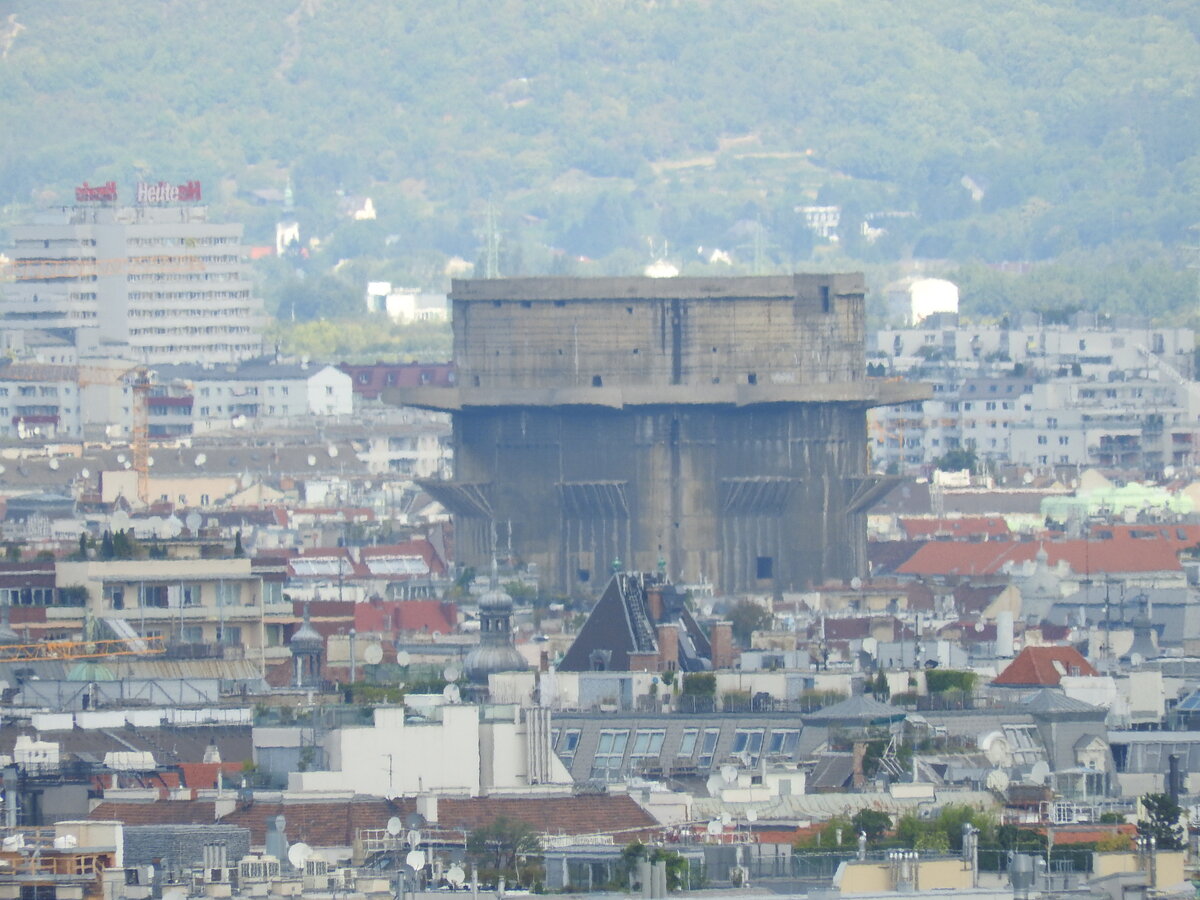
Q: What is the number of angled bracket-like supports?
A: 4